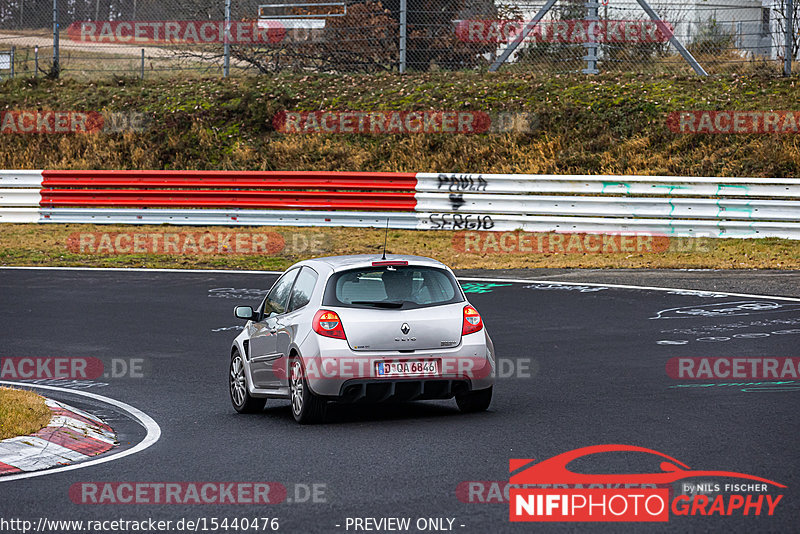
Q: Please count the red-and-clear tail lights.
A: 2